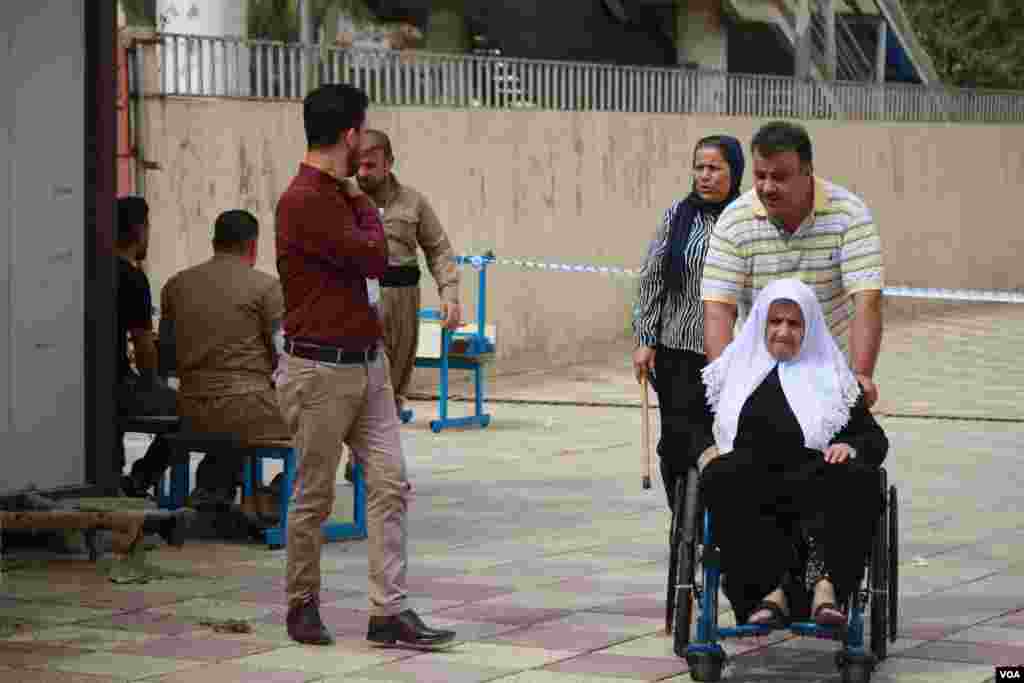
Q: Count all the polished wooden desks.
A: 0